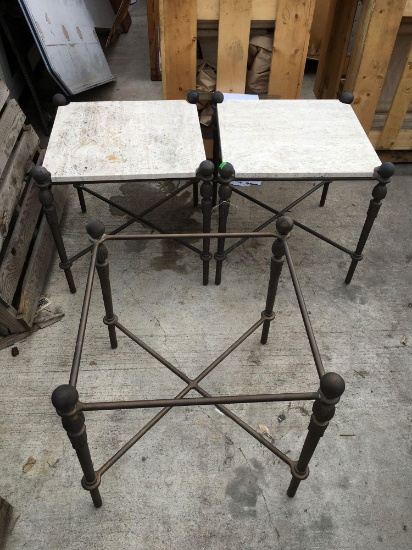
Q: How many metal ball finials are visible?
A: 12